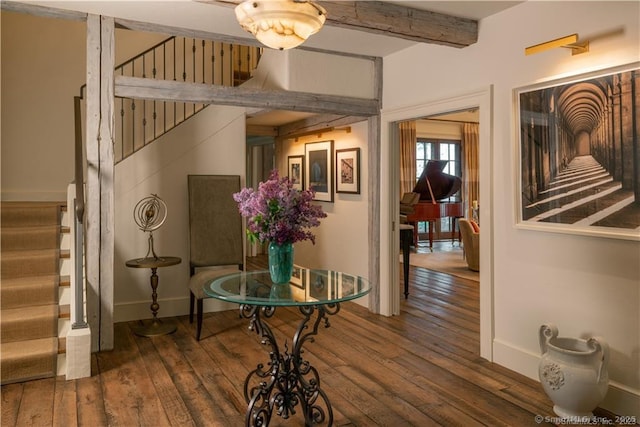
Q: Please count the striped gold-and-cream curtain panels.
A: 2